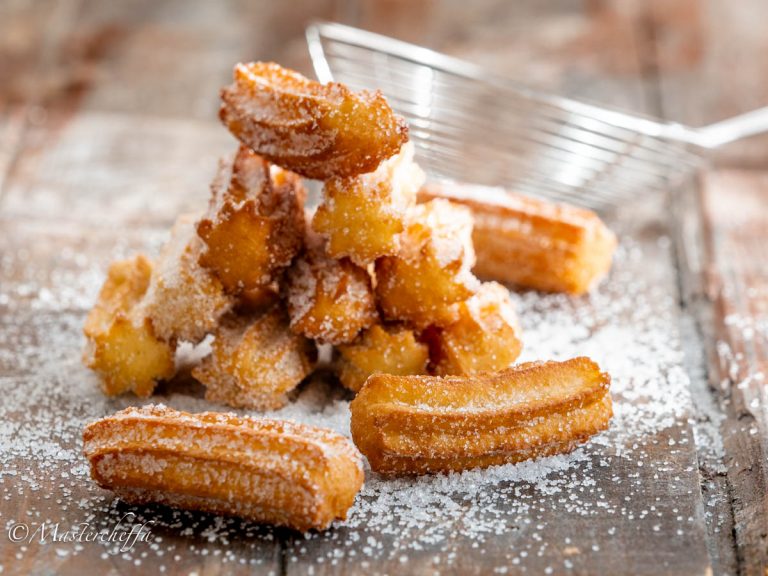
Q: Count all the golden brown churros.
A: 13